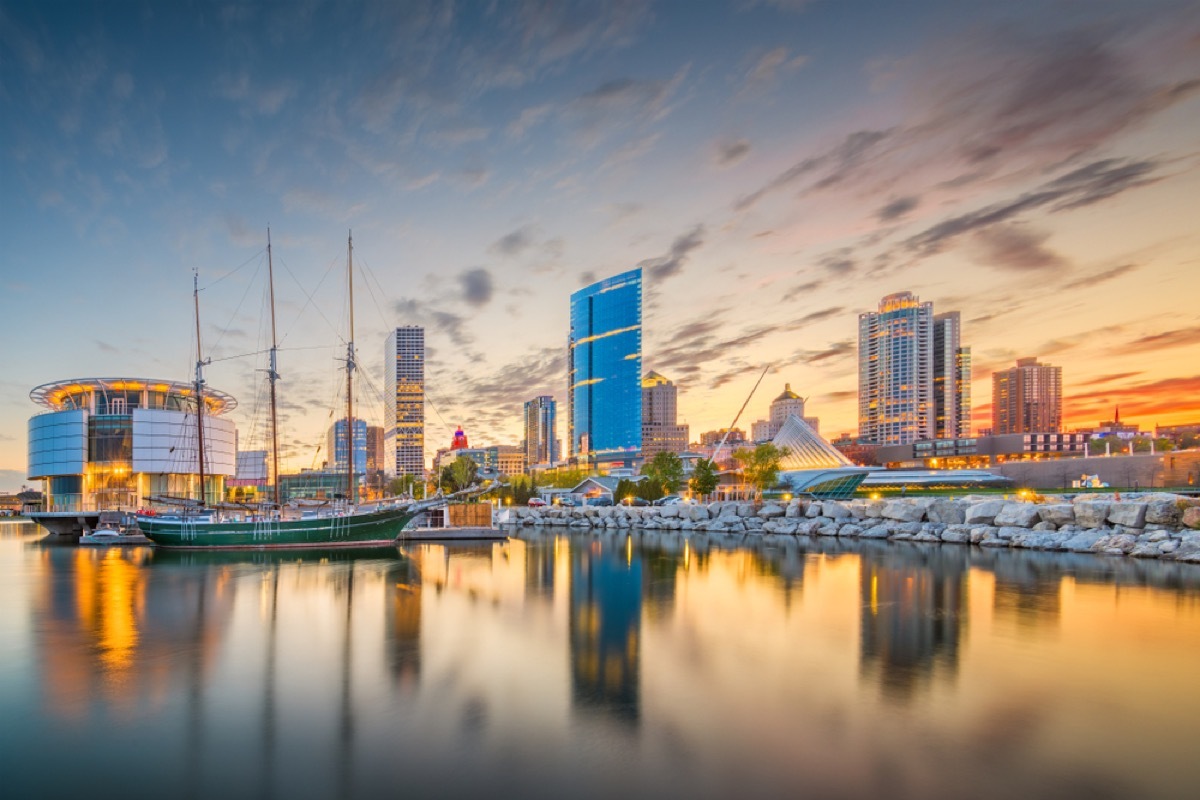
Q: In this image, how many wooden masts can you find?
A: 3